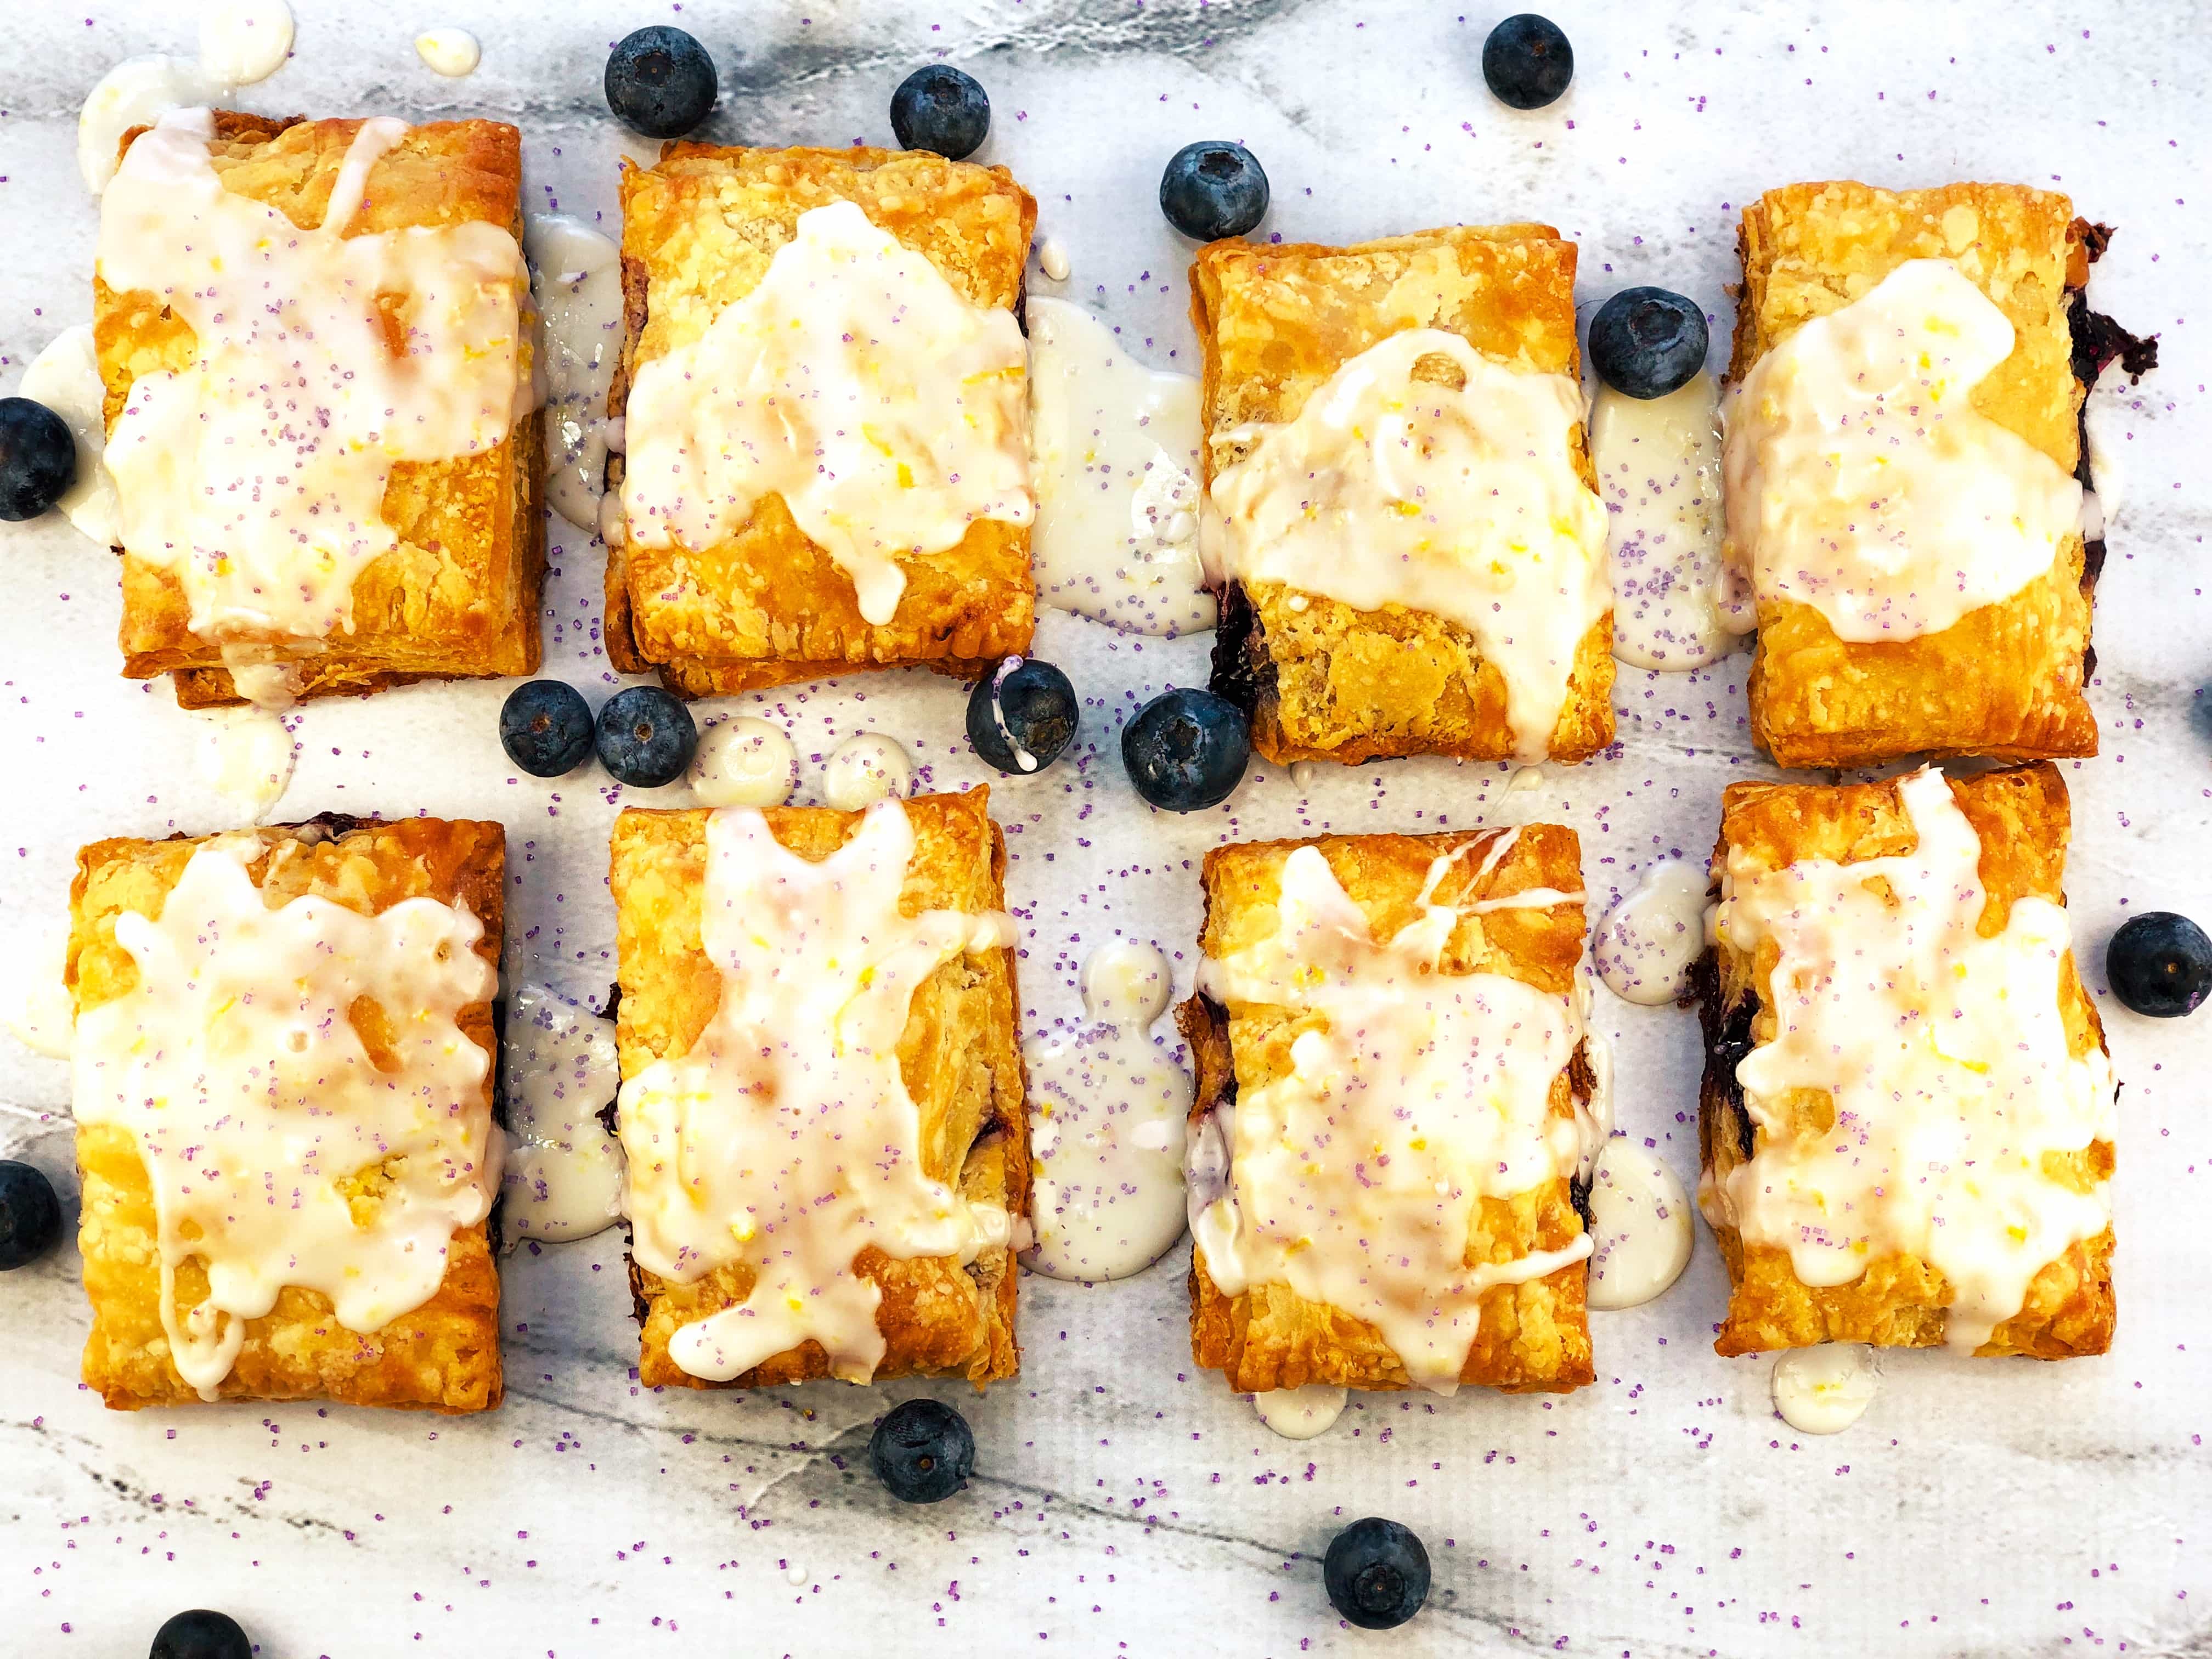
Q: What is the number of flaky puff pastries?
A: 8